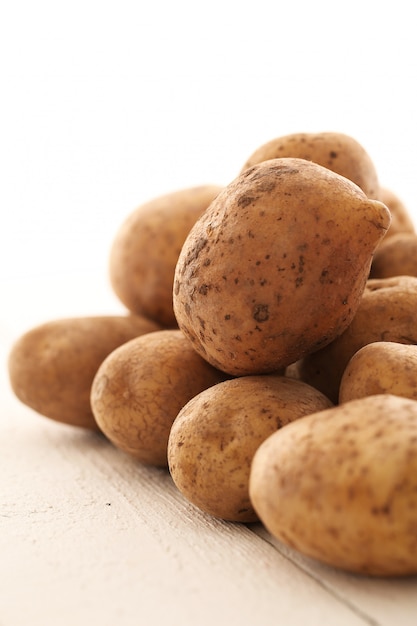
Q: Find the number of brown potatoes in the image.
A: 11